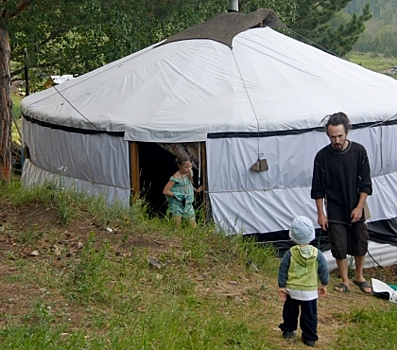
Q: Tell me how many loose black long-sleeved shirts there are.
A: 1